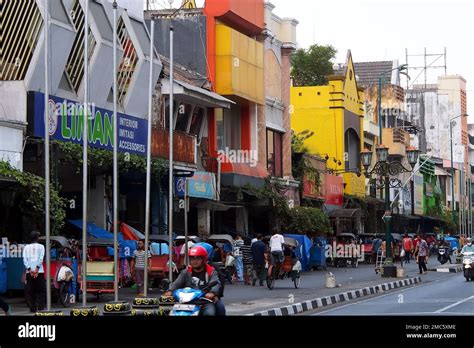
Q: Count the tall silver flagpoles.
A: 5